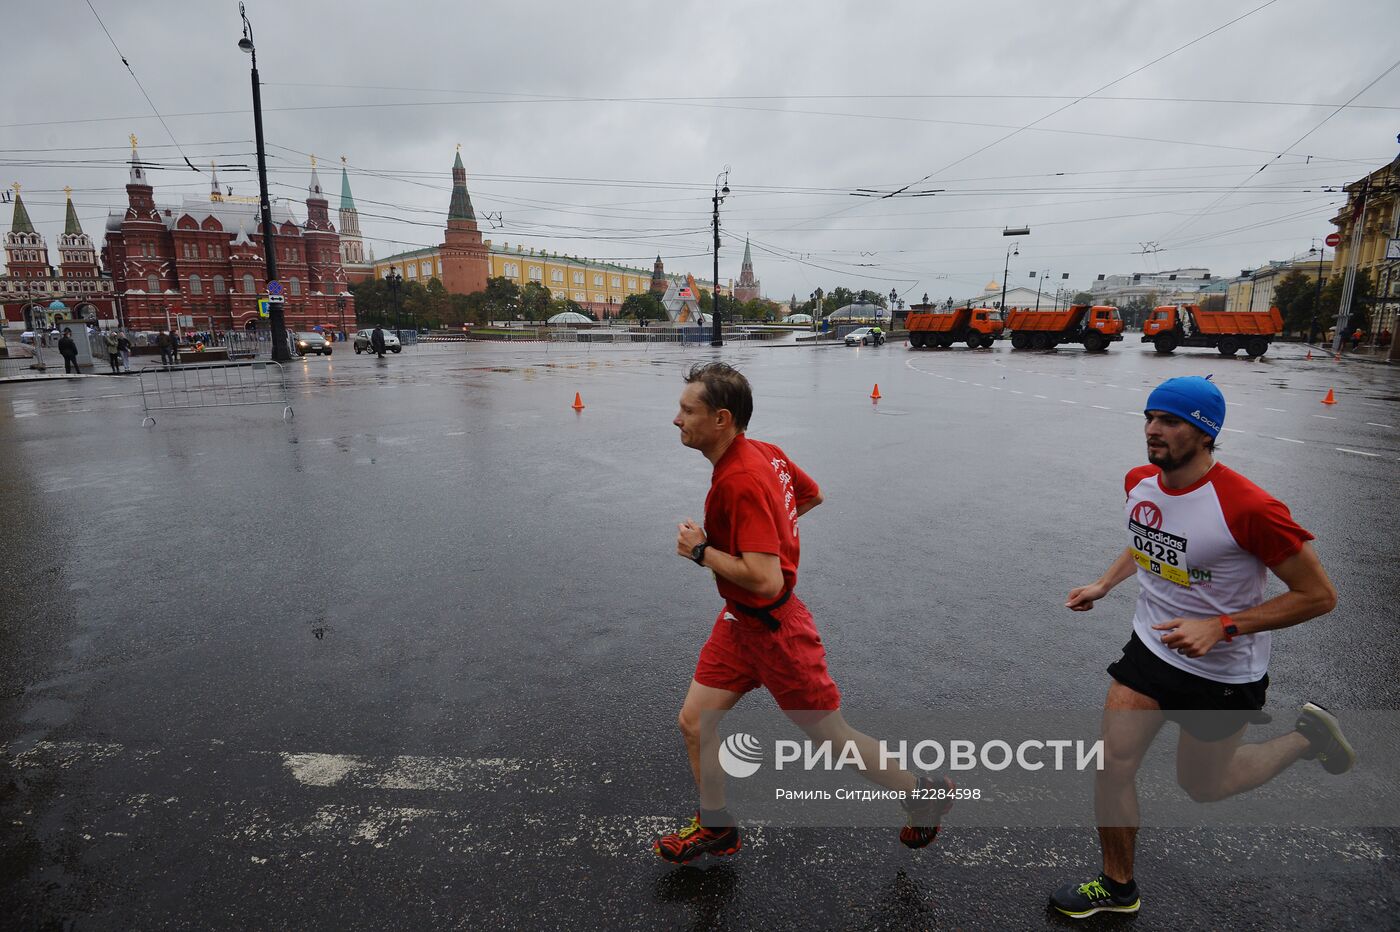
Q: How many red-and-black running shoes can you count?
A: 2